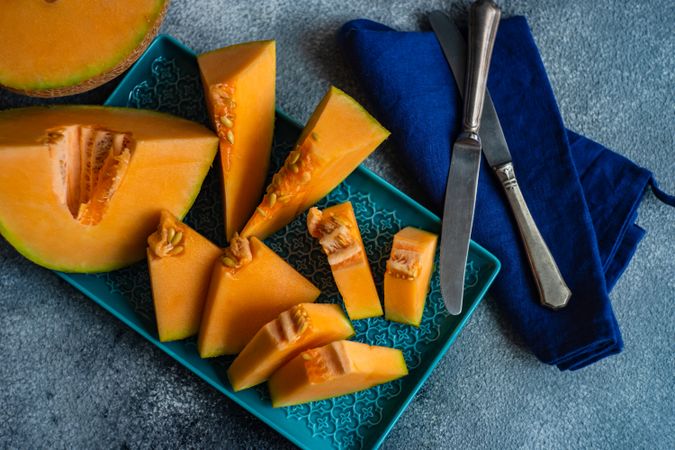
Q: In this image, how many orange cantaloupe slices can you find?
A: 8